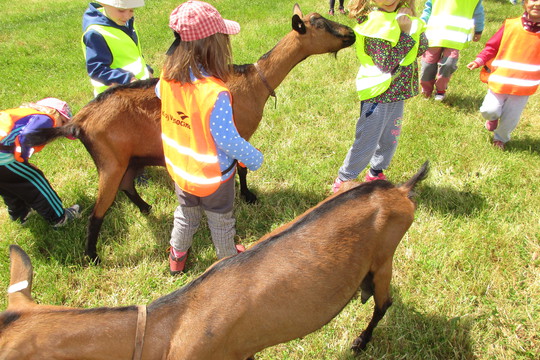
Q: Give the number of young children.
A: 6